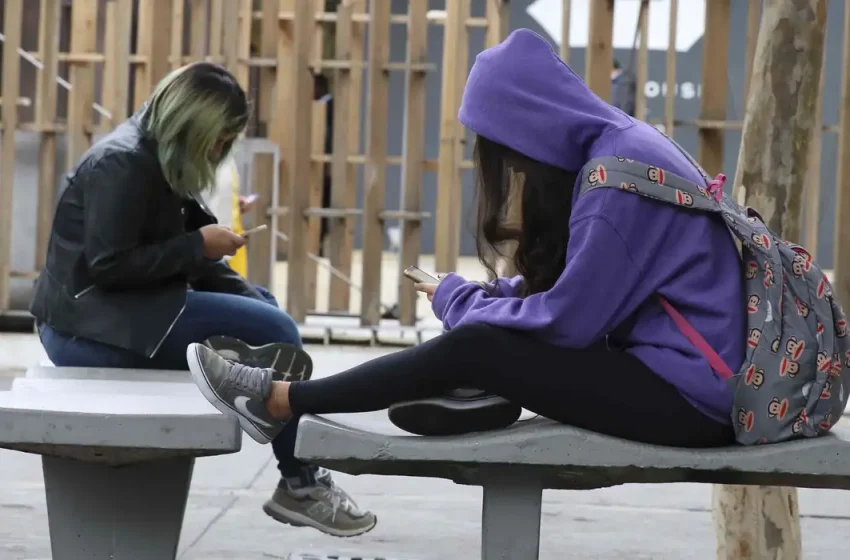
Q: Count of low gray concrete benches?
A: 2